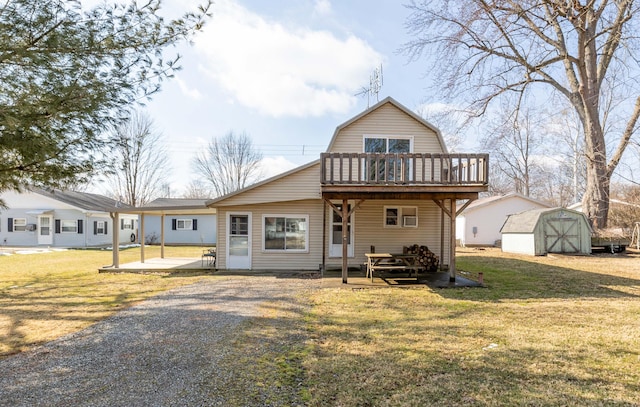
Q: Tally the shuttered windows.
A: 5